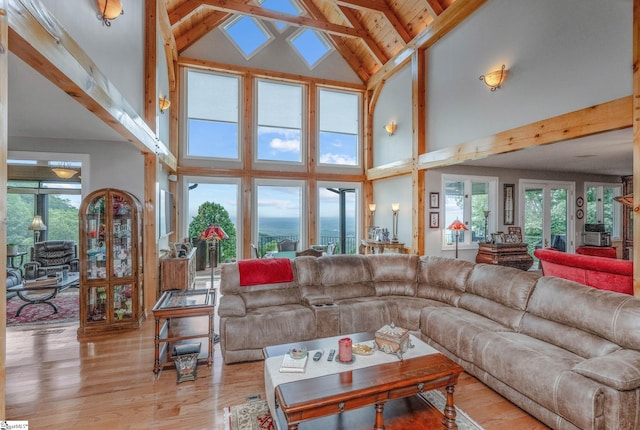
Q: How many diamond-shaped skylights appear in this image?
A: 3